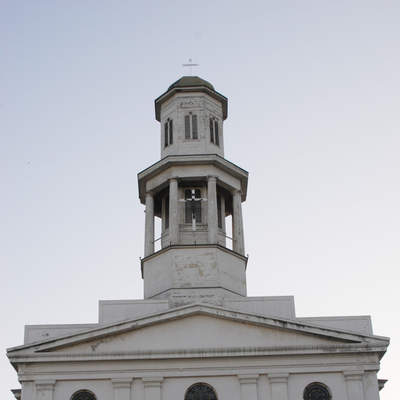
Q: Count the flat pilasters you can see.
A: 6